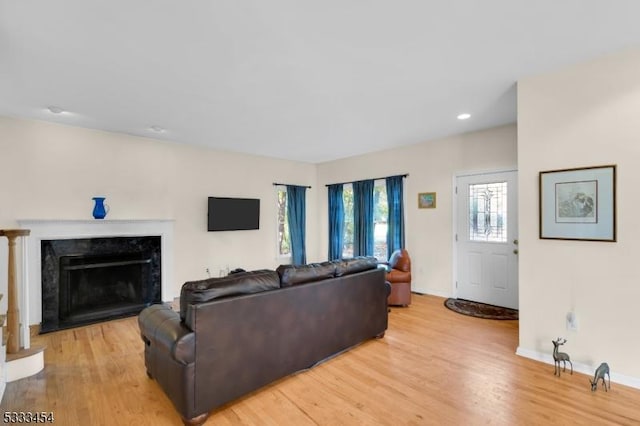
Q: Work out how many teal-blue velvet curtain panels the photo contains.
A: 4